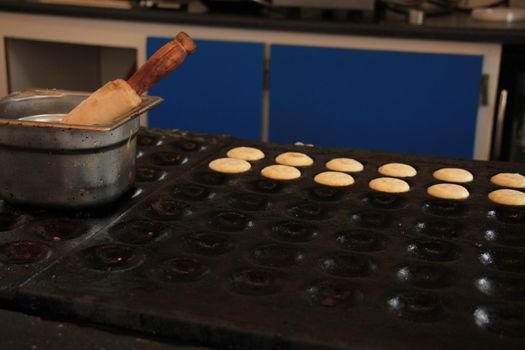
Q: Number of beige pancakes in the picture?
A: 12